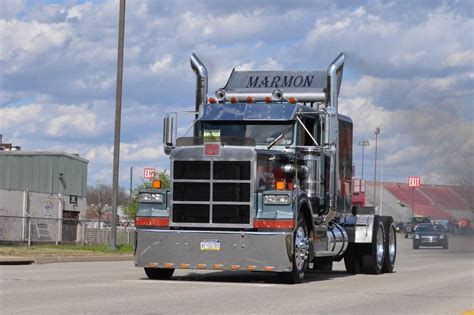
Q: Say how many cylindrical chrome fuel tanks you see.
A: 1